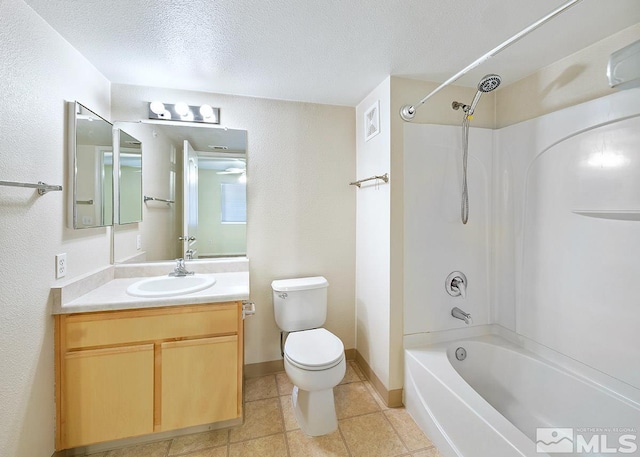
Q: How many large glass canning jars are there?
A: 0